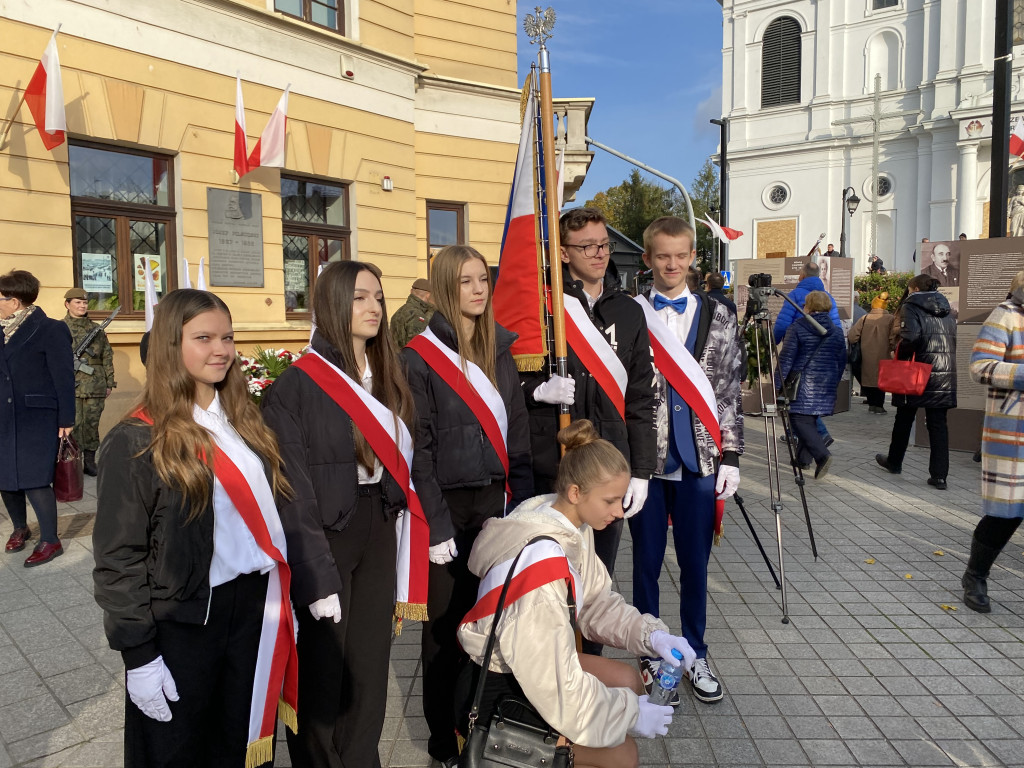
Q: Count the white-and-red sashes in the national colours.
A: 6